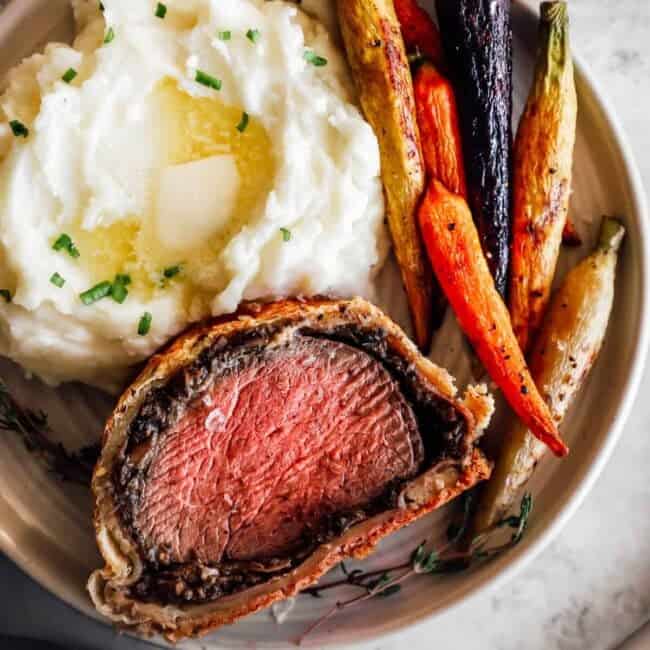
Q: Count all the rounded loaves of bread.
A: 0